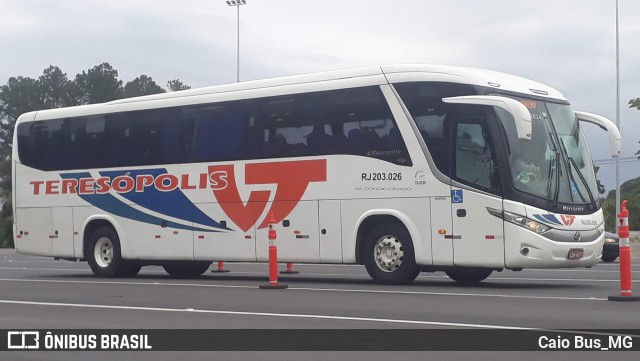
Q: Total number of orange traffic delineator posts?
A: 4